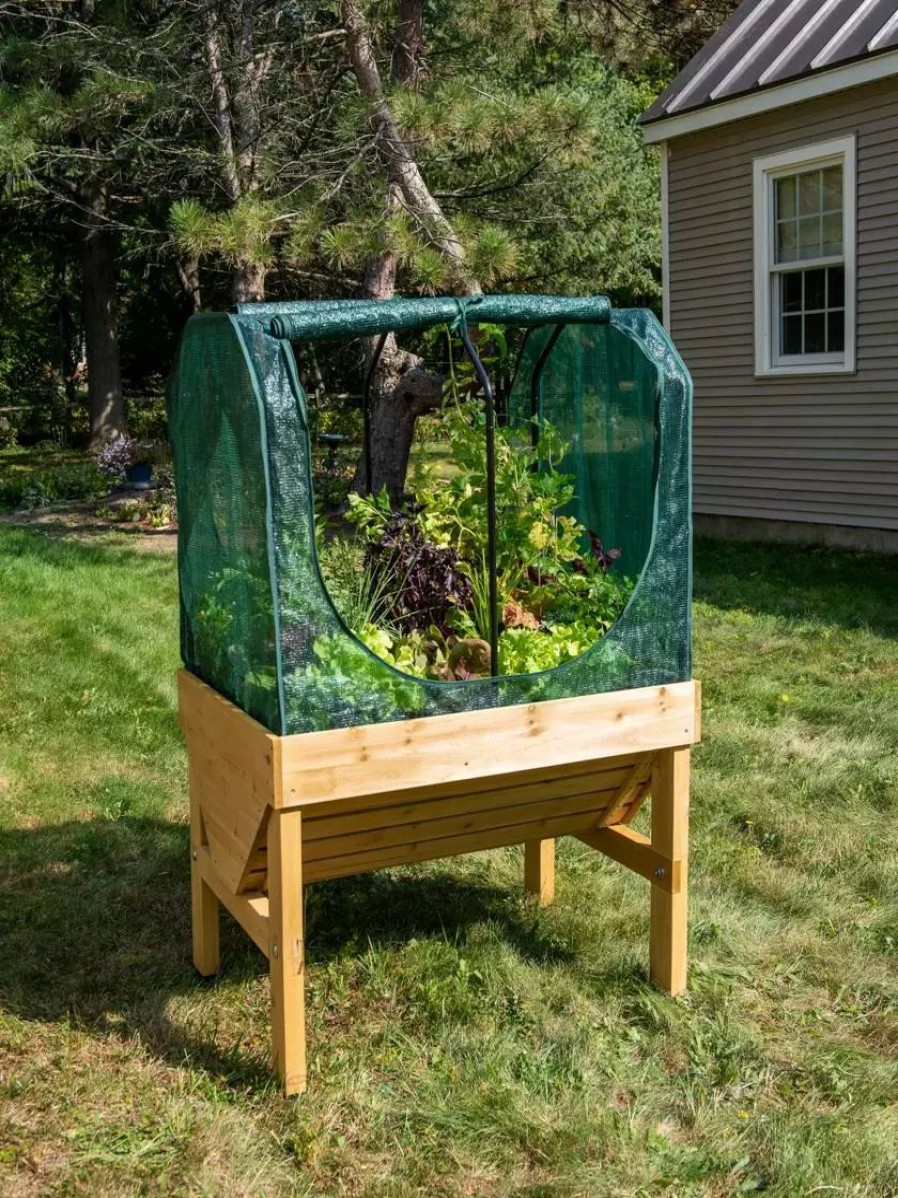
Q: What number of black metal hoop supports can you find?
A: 3